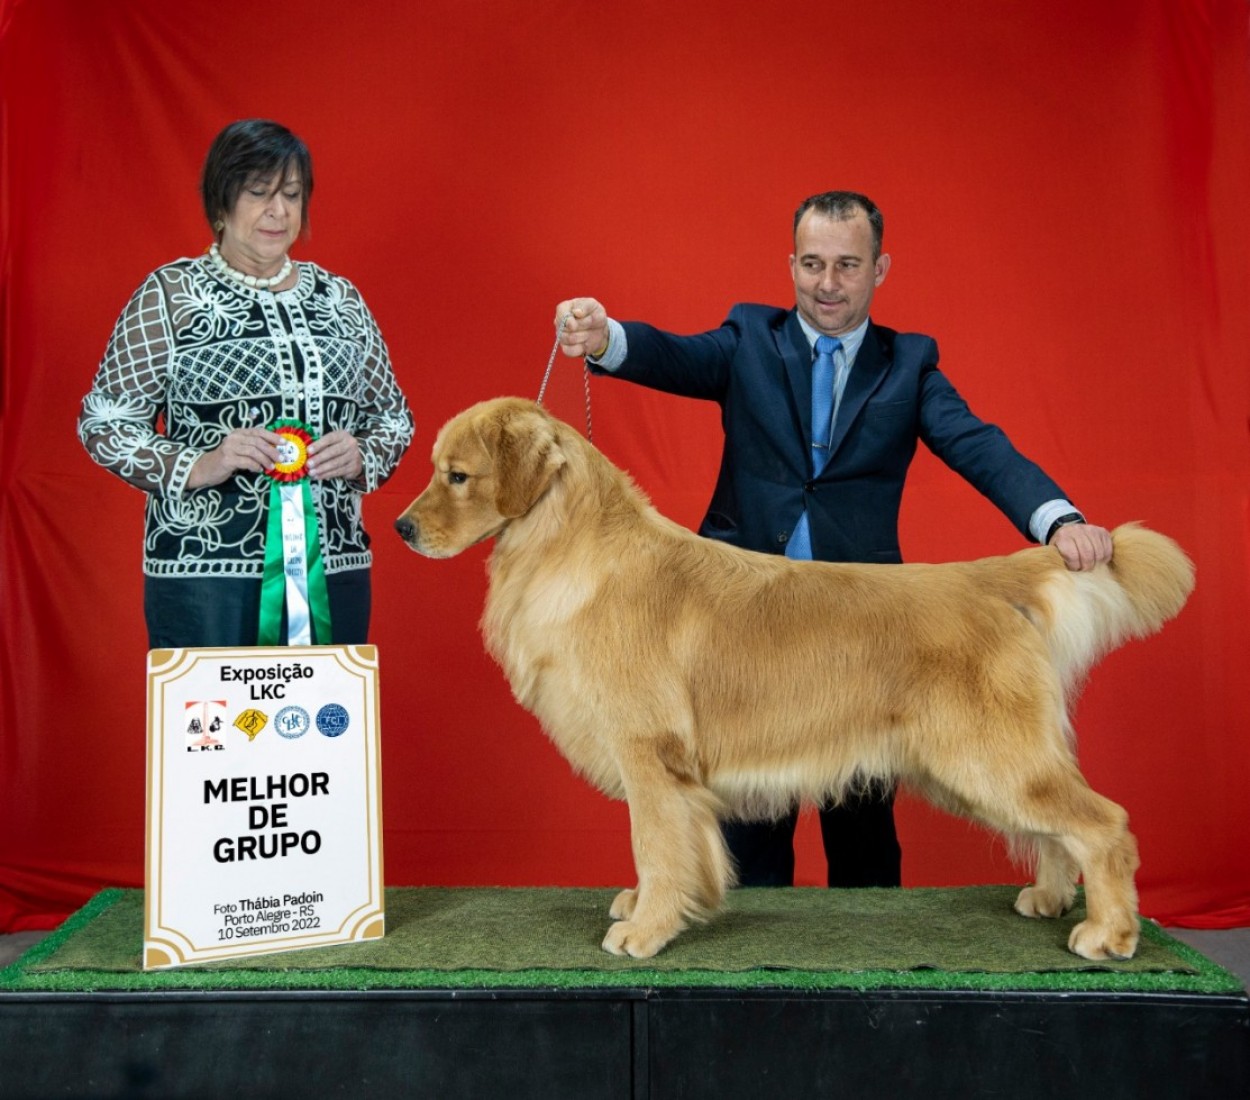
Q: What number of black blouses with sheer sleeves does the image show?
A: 1